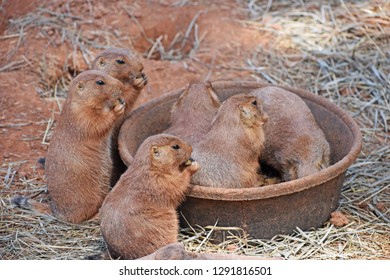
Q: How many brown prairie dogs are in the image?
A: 6